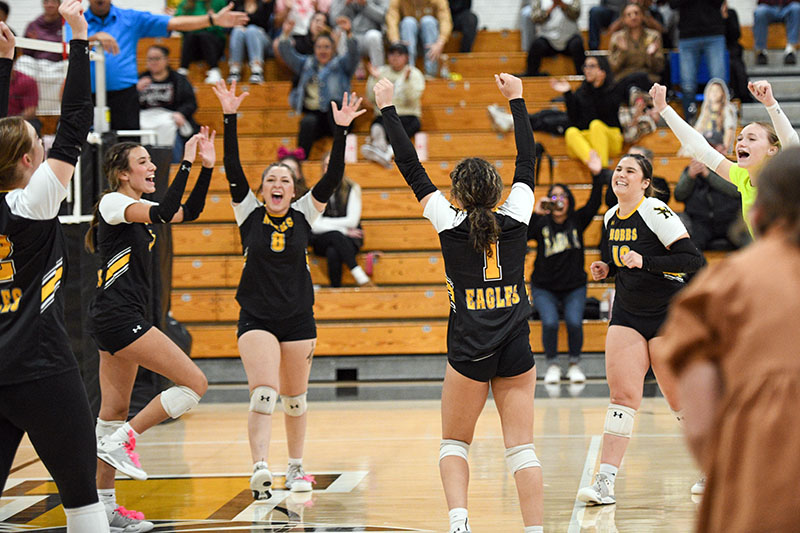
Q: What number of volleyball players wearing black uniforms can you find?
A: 5